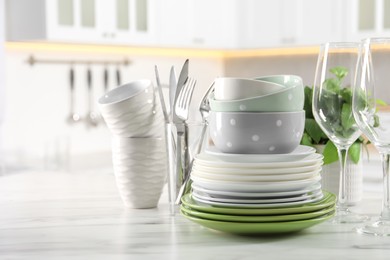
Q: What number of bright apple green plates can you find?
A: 3